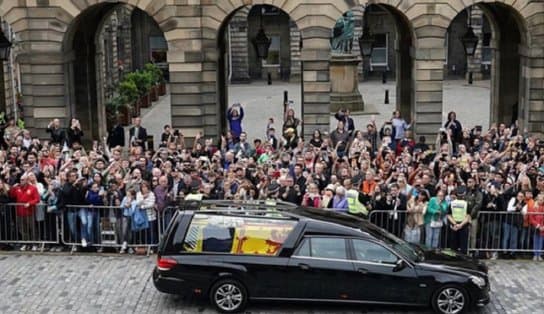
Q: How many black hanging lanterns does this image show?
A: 4